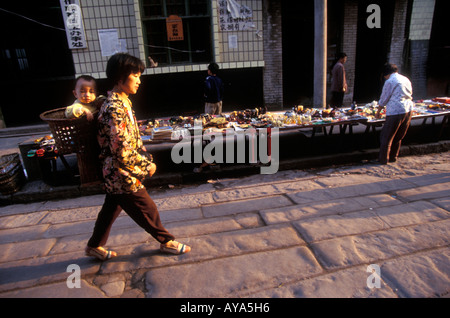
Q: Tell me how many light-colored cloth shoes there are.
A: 2